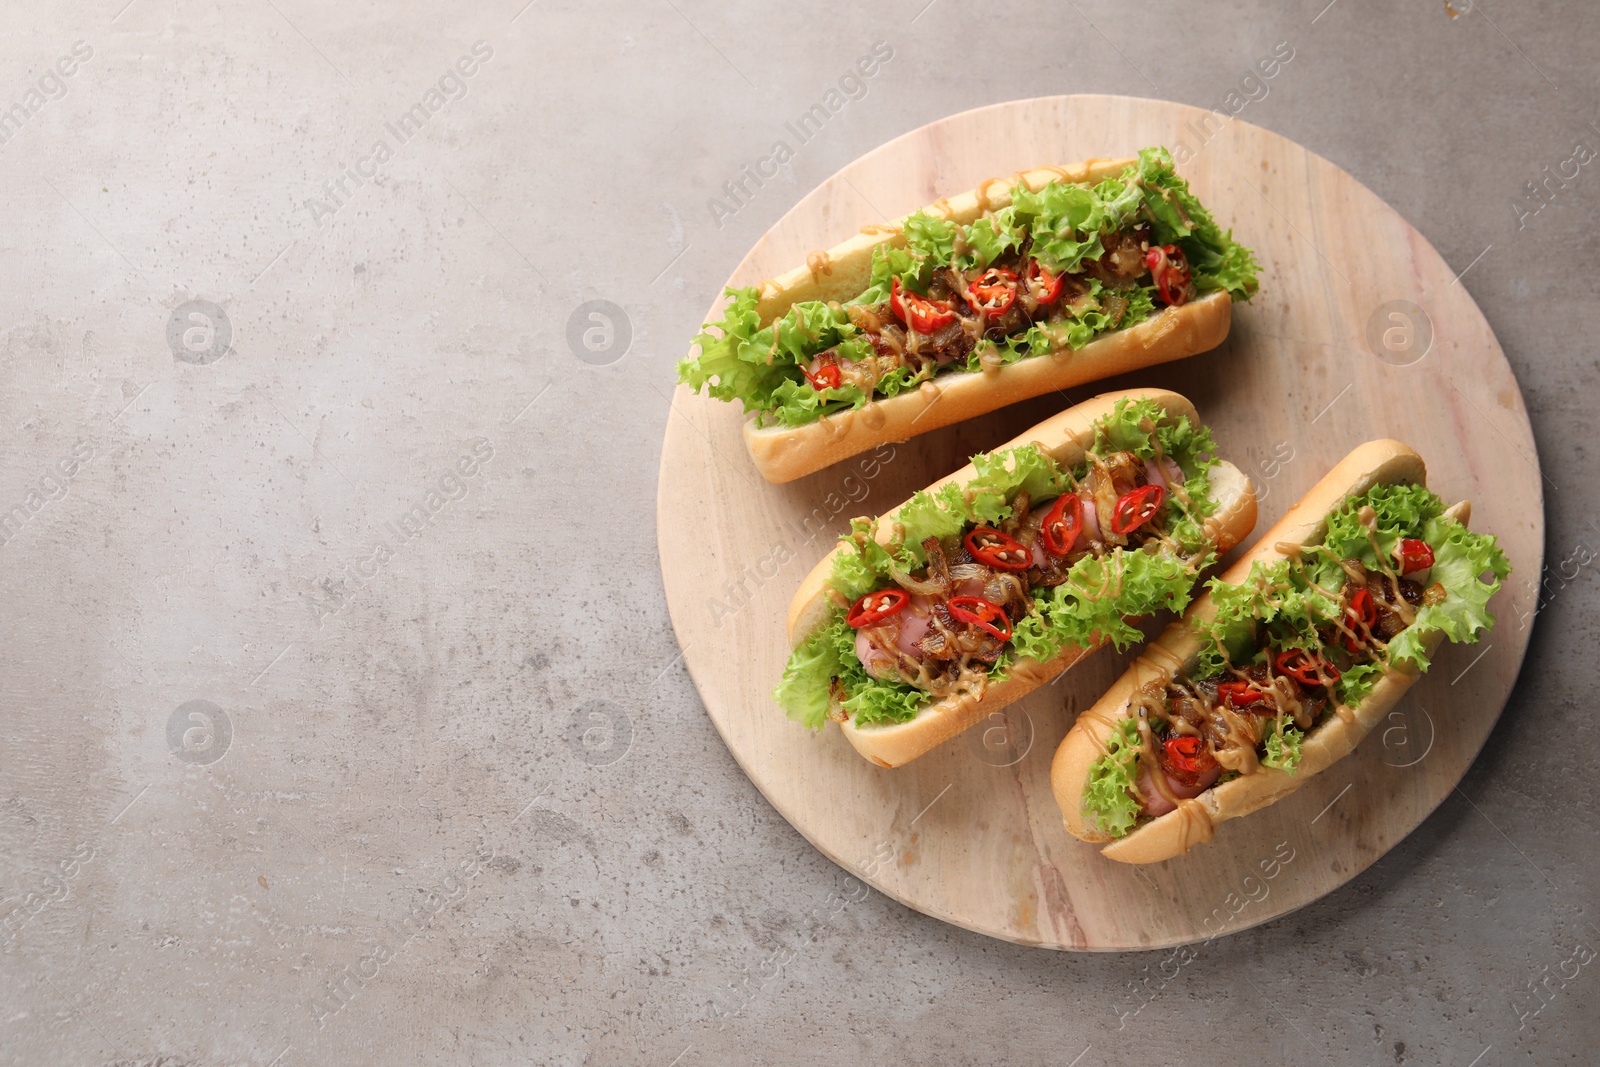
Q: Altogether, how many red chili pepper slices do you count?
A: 15